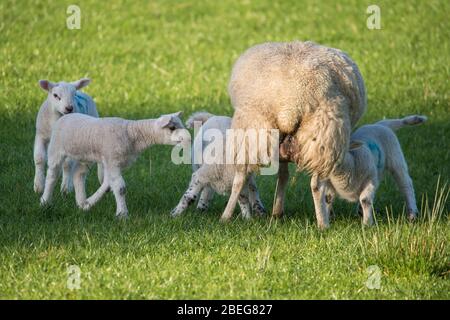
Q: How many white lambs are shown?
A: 4